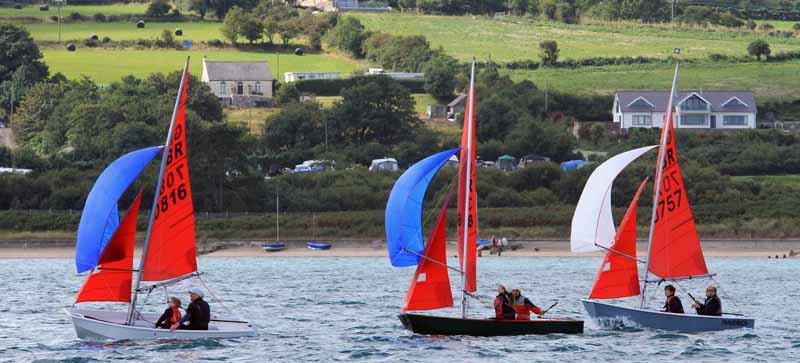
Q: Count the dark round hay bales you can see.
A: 6